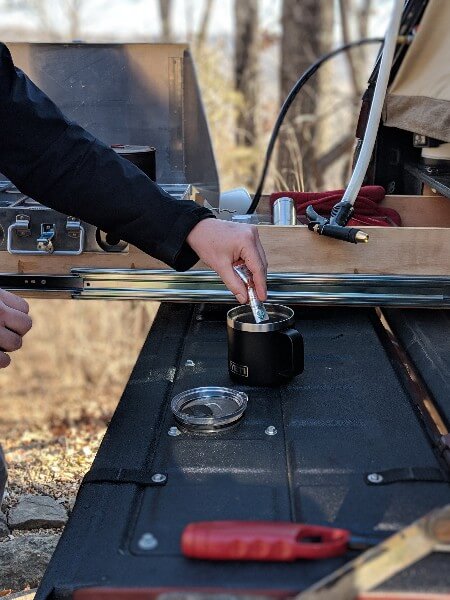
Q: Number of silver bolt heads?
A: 6